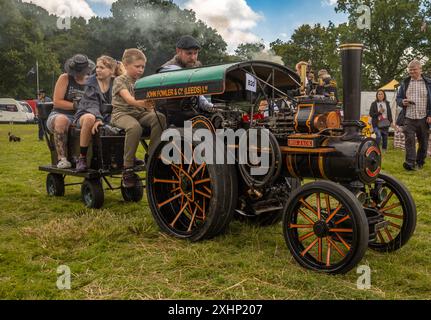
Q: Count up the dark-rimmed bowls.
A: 0